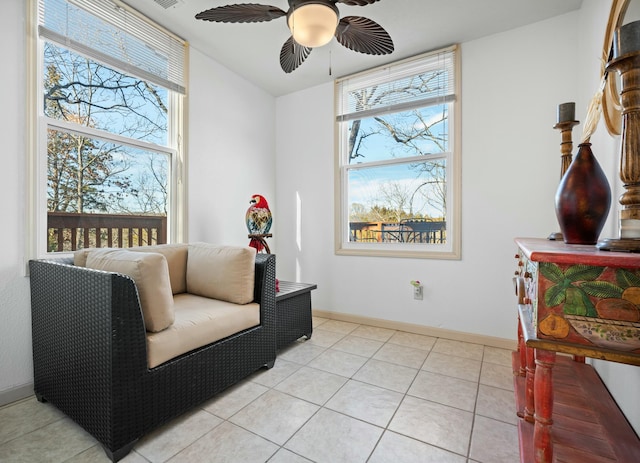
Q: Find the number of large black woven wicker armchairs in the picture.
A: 1